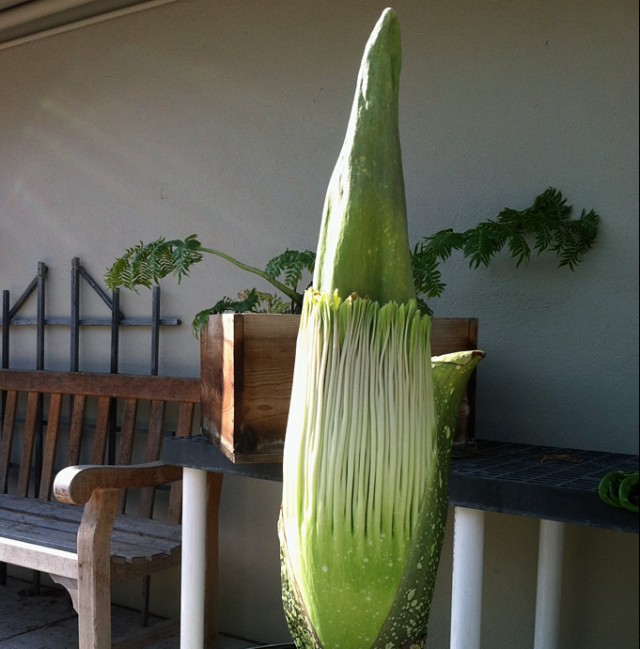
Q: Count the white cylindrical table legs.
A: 3